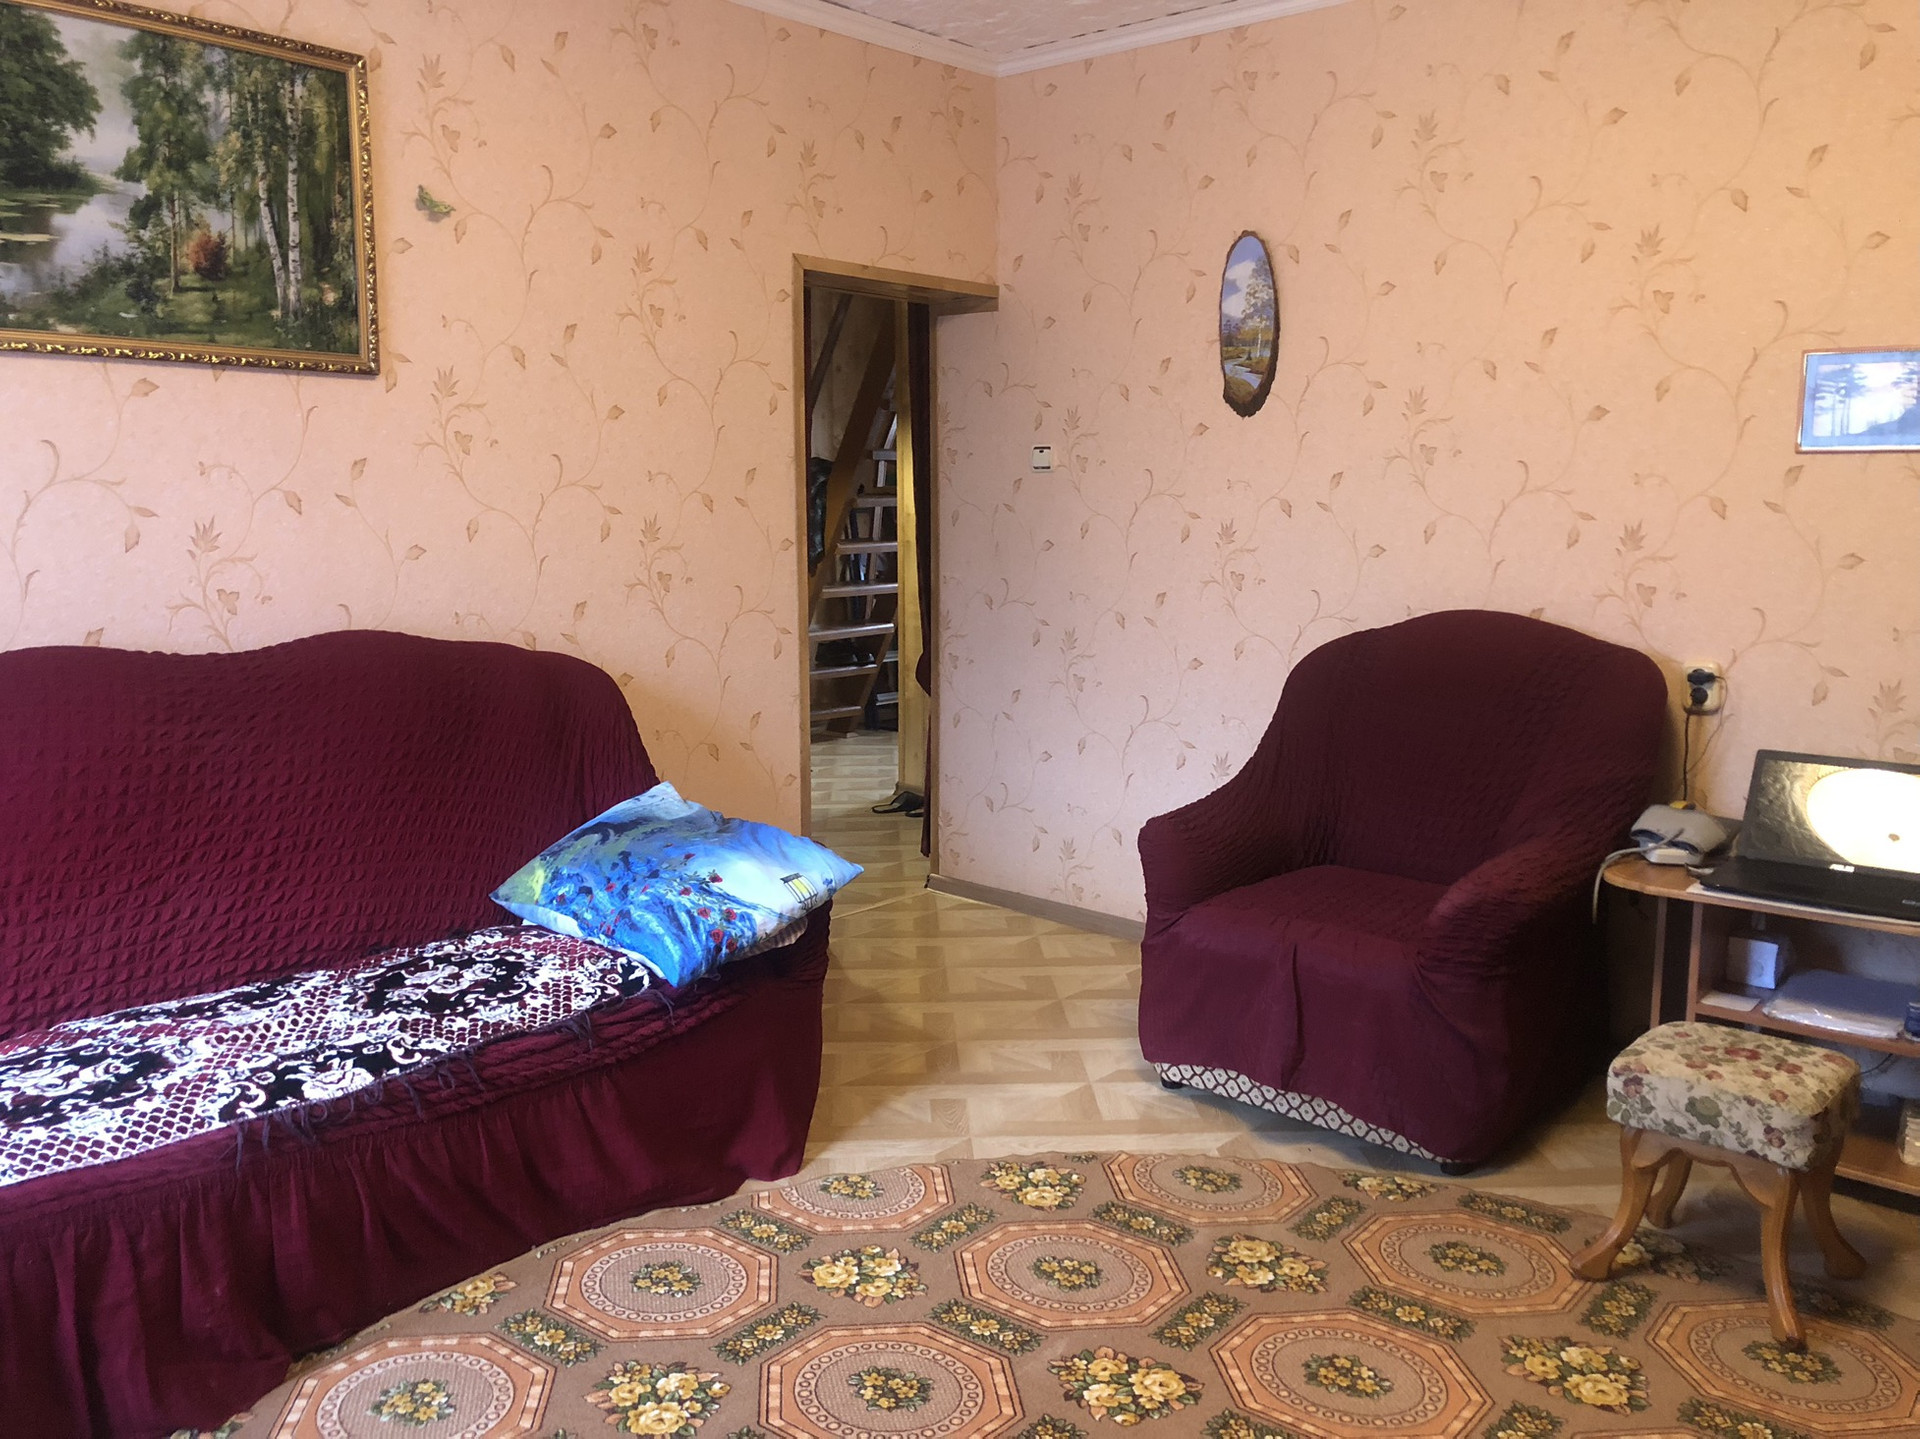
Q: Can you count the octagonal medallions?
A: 9